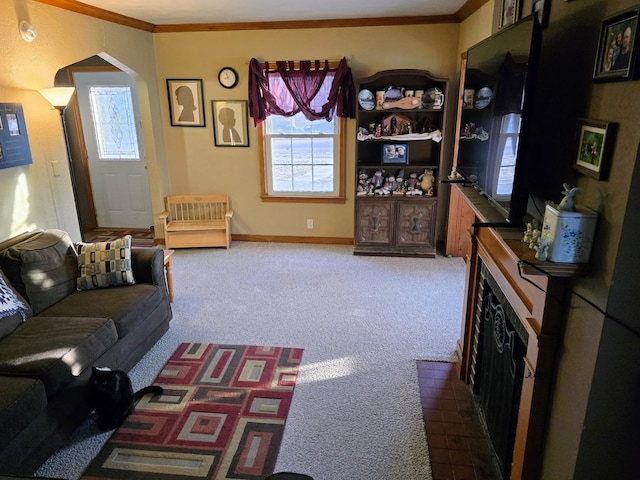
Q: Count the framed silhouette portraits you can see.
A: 2